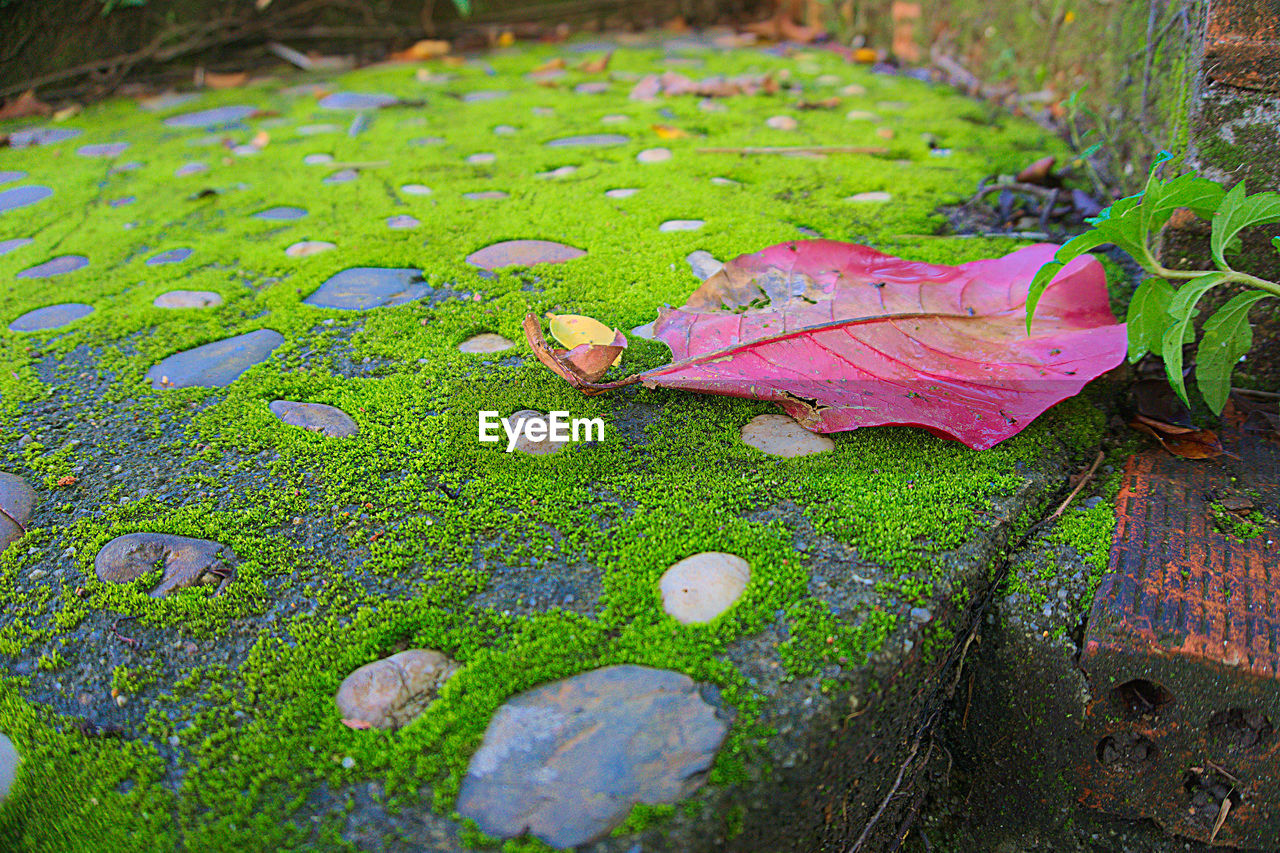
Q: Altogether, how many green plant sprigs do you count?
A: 1